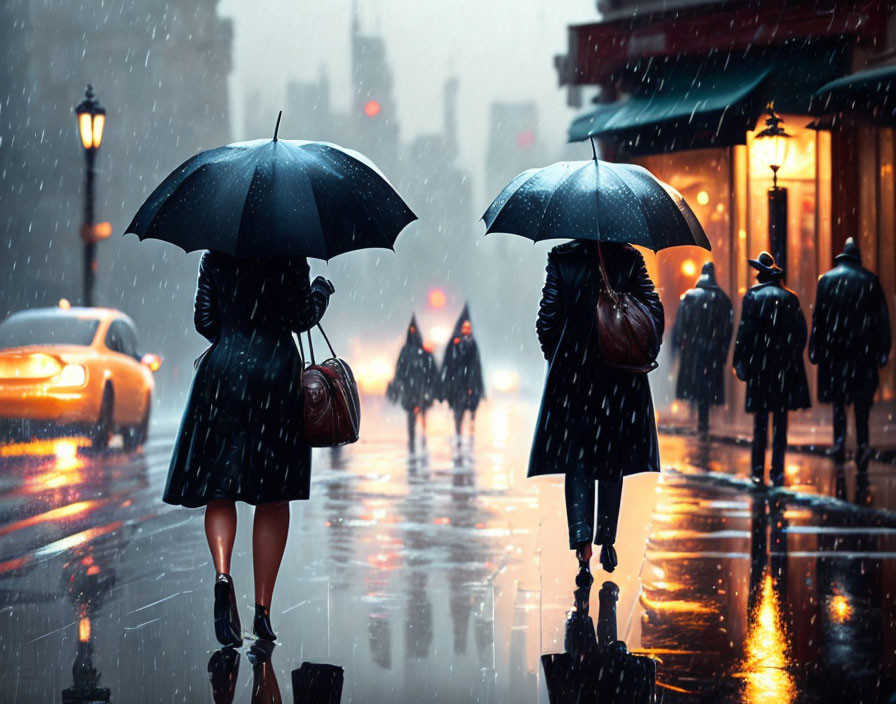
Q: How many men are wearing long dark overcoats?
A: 3